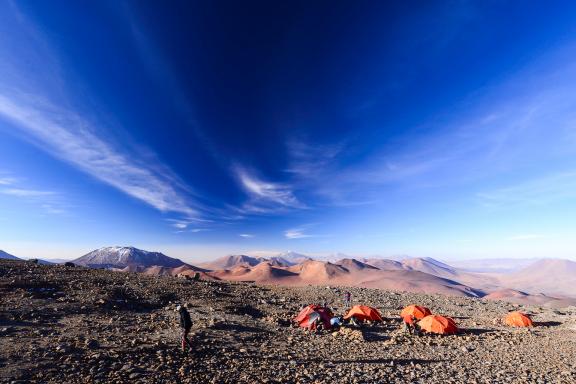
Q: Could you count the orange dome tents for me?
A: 5